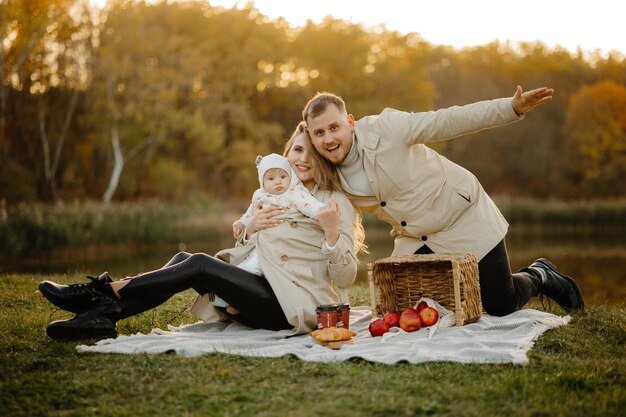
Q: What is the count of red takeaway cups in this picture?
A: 2